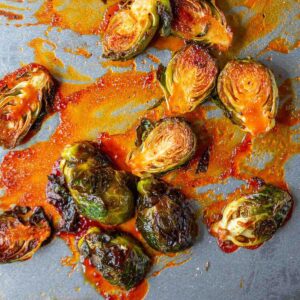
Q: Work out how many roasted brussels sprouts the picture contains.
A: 11